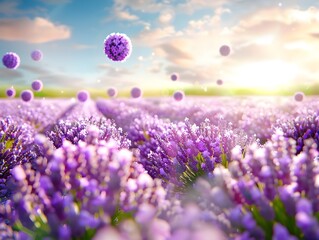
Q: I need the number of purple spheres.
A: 14